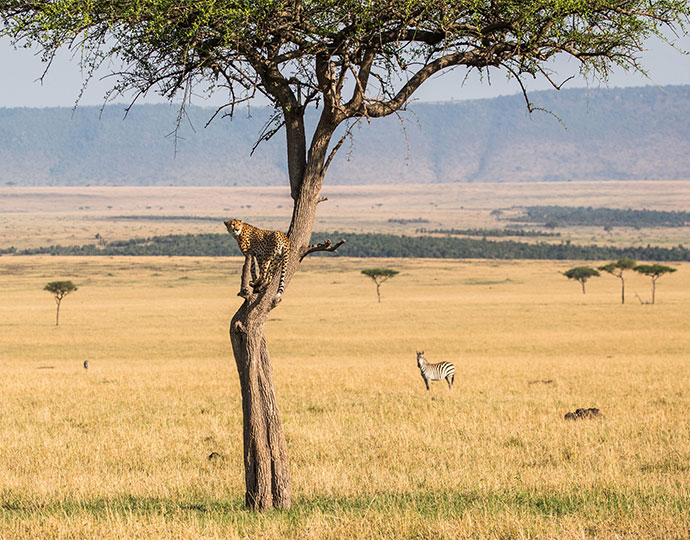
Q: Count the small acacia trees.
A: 5